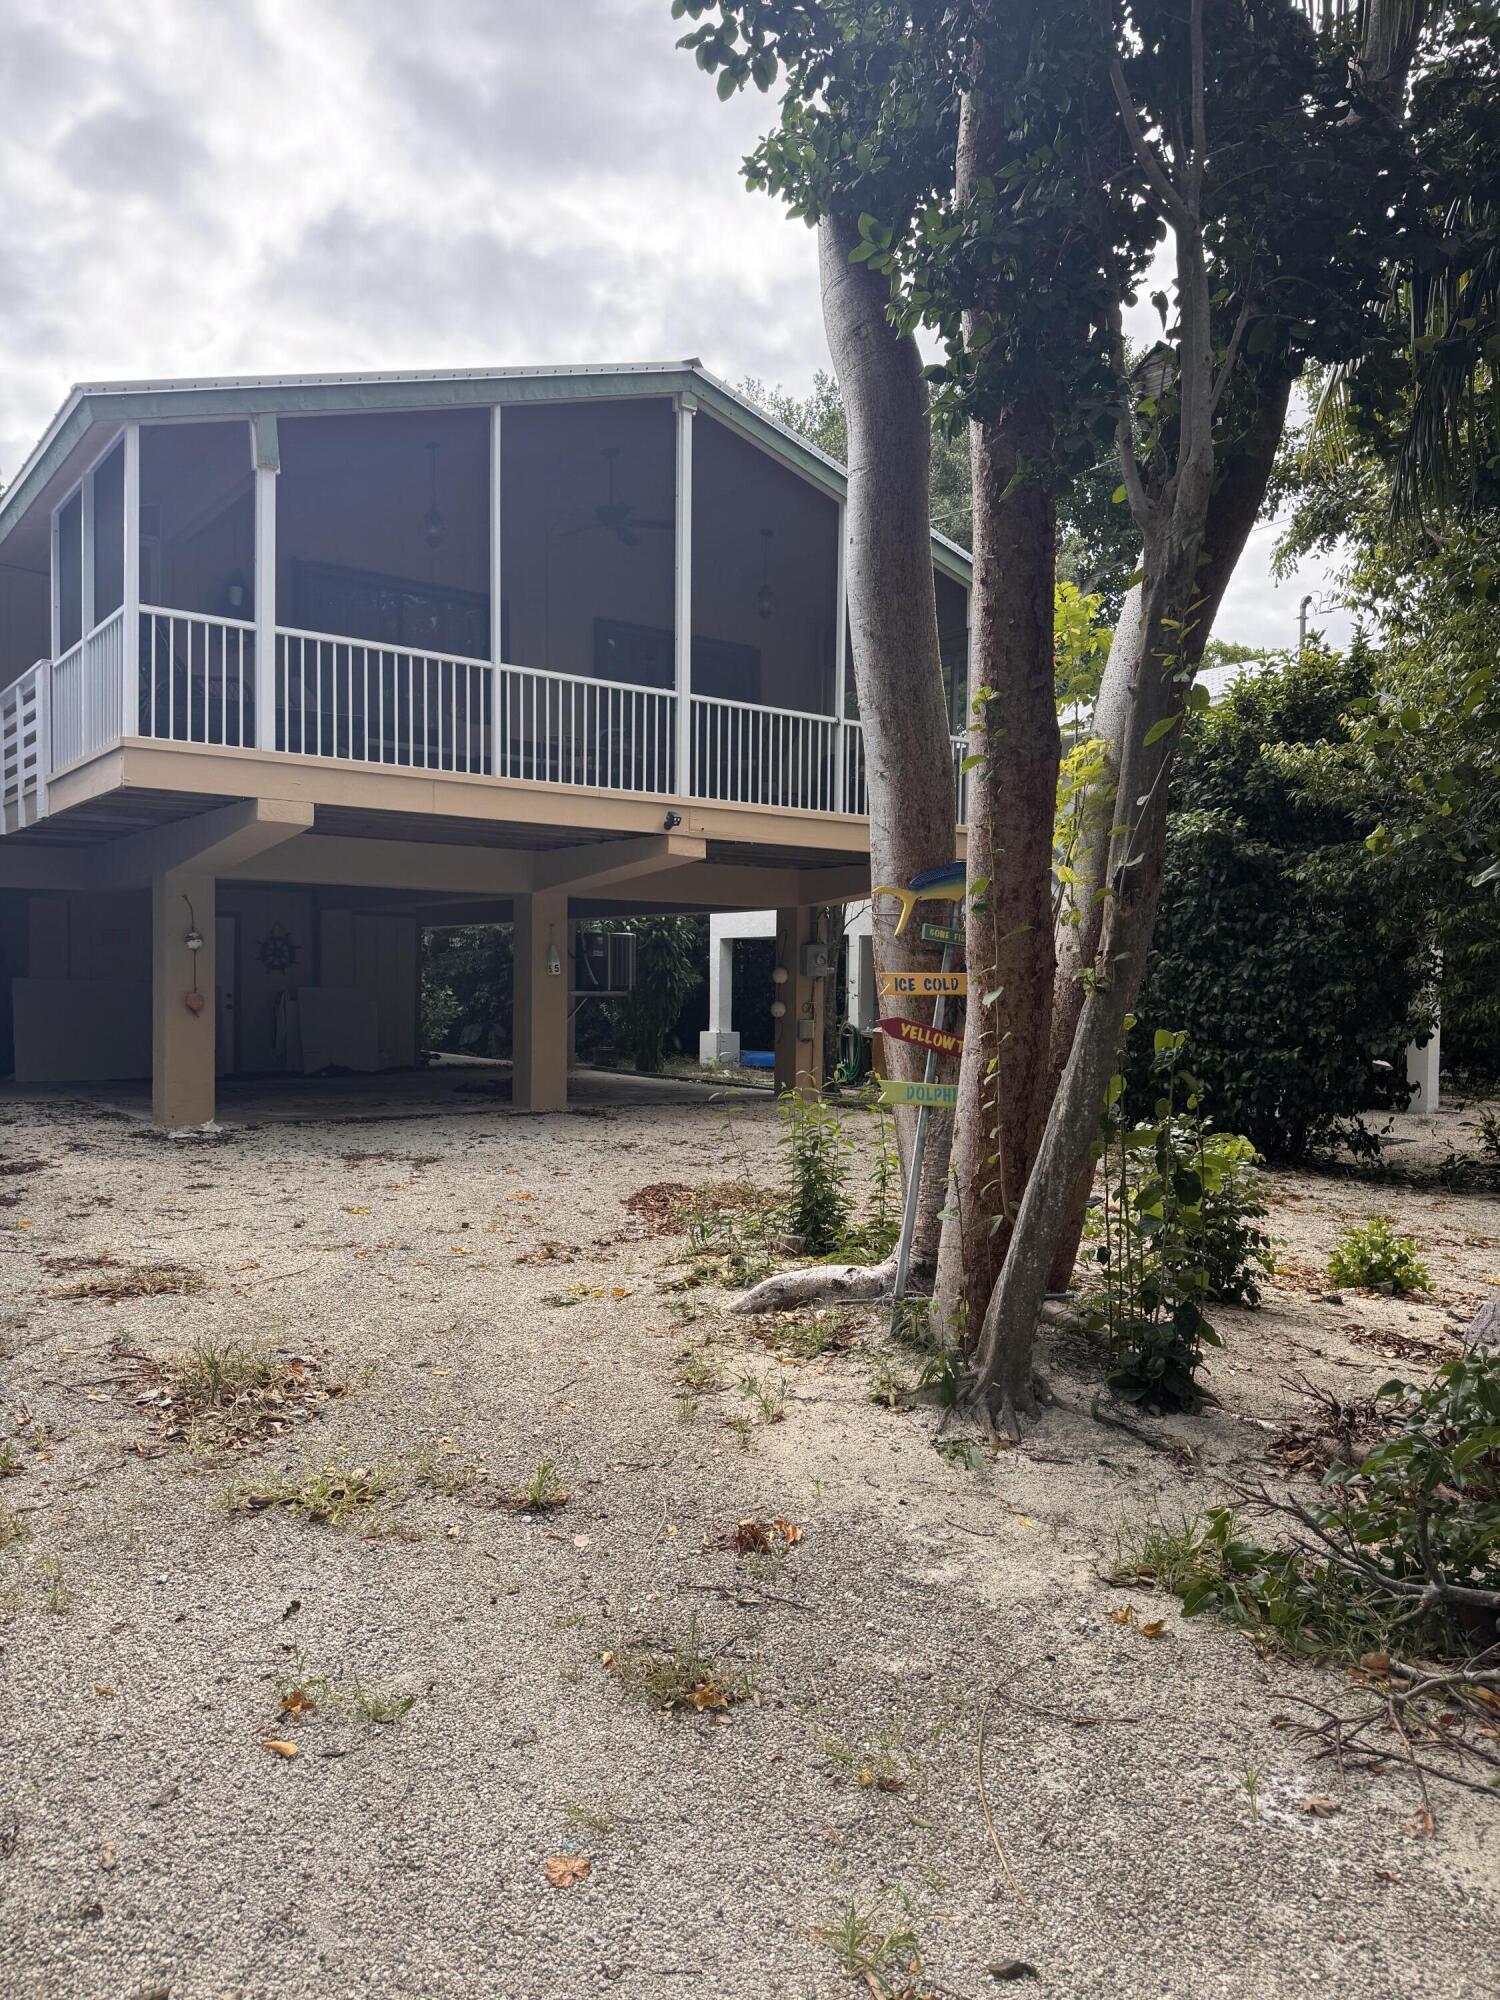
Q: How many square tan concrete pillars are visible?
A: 3